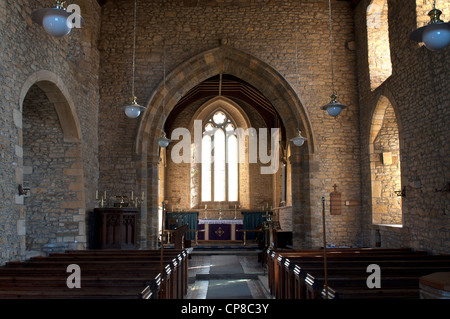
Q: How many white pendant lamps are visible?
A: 6